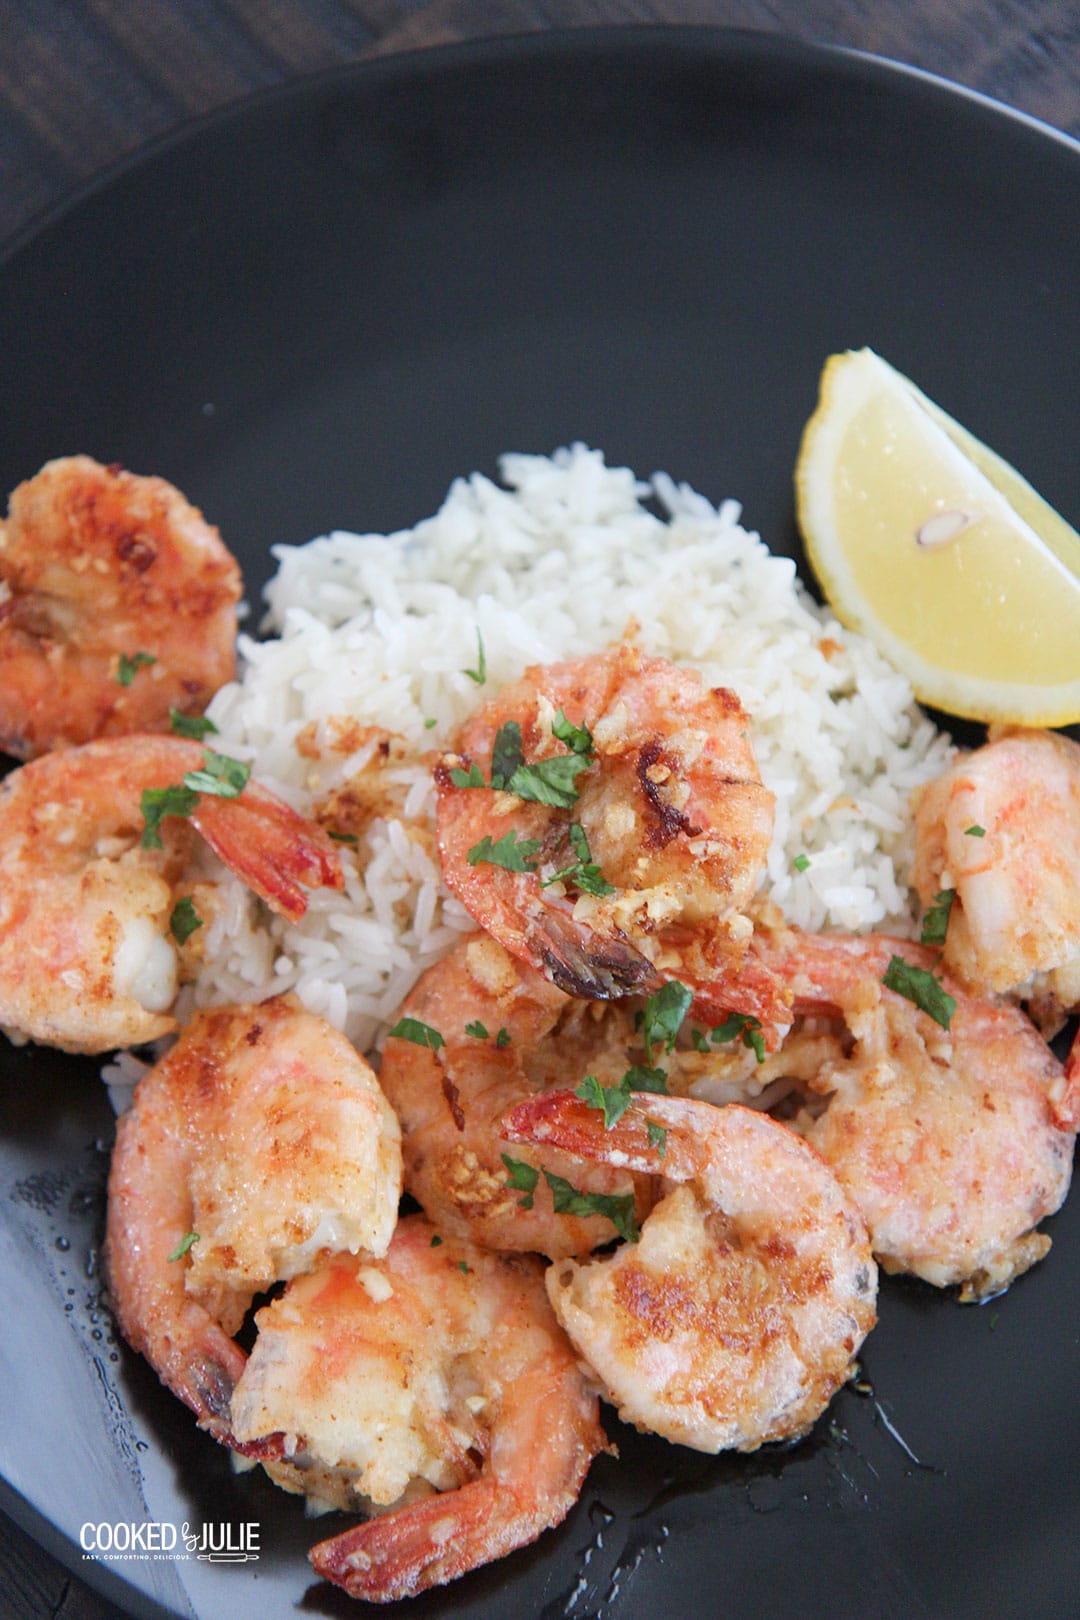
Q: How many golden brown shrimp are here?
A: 9